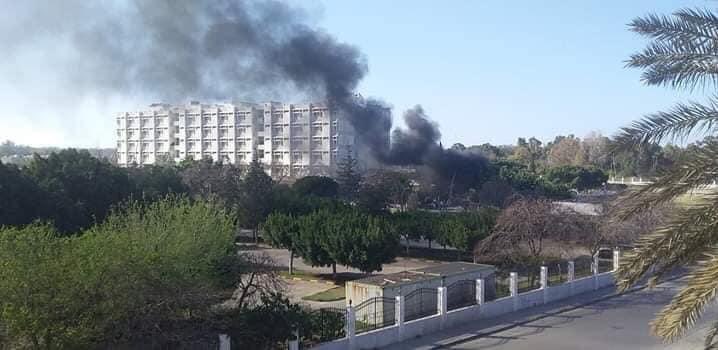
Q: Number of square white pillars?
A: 11